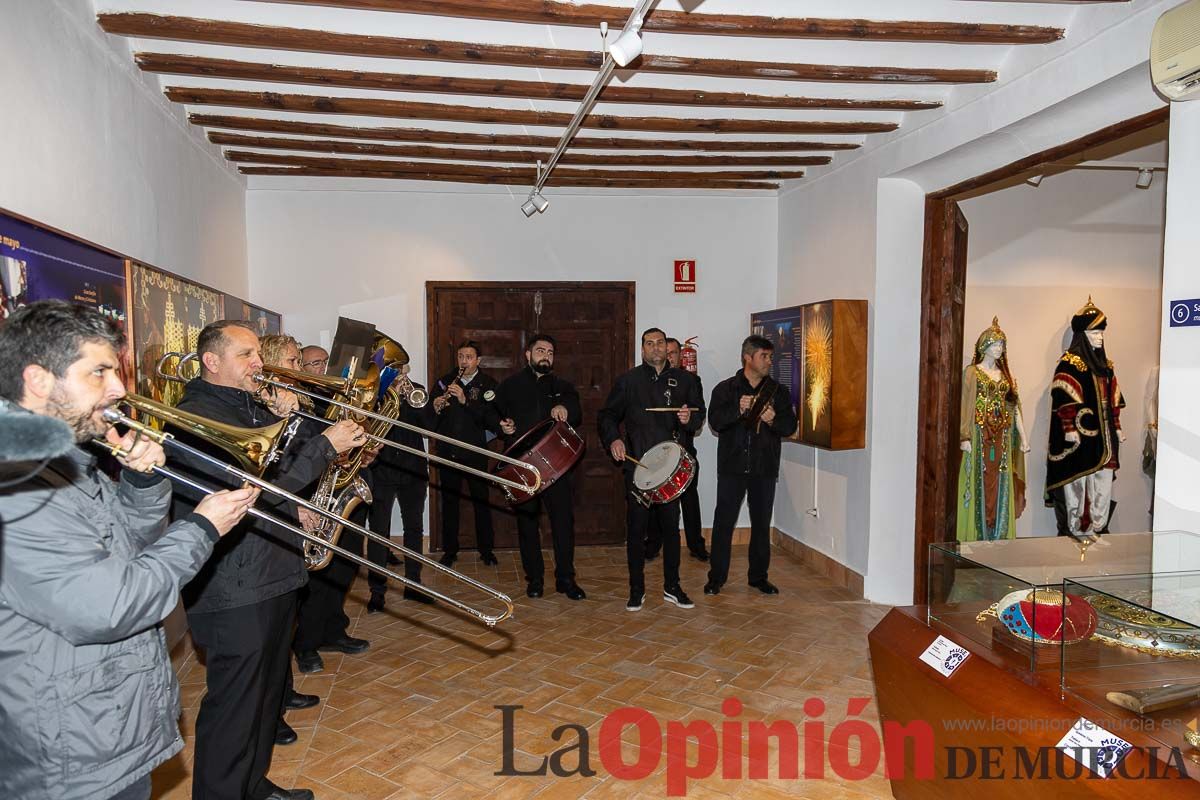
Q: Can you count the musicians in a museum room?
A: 10